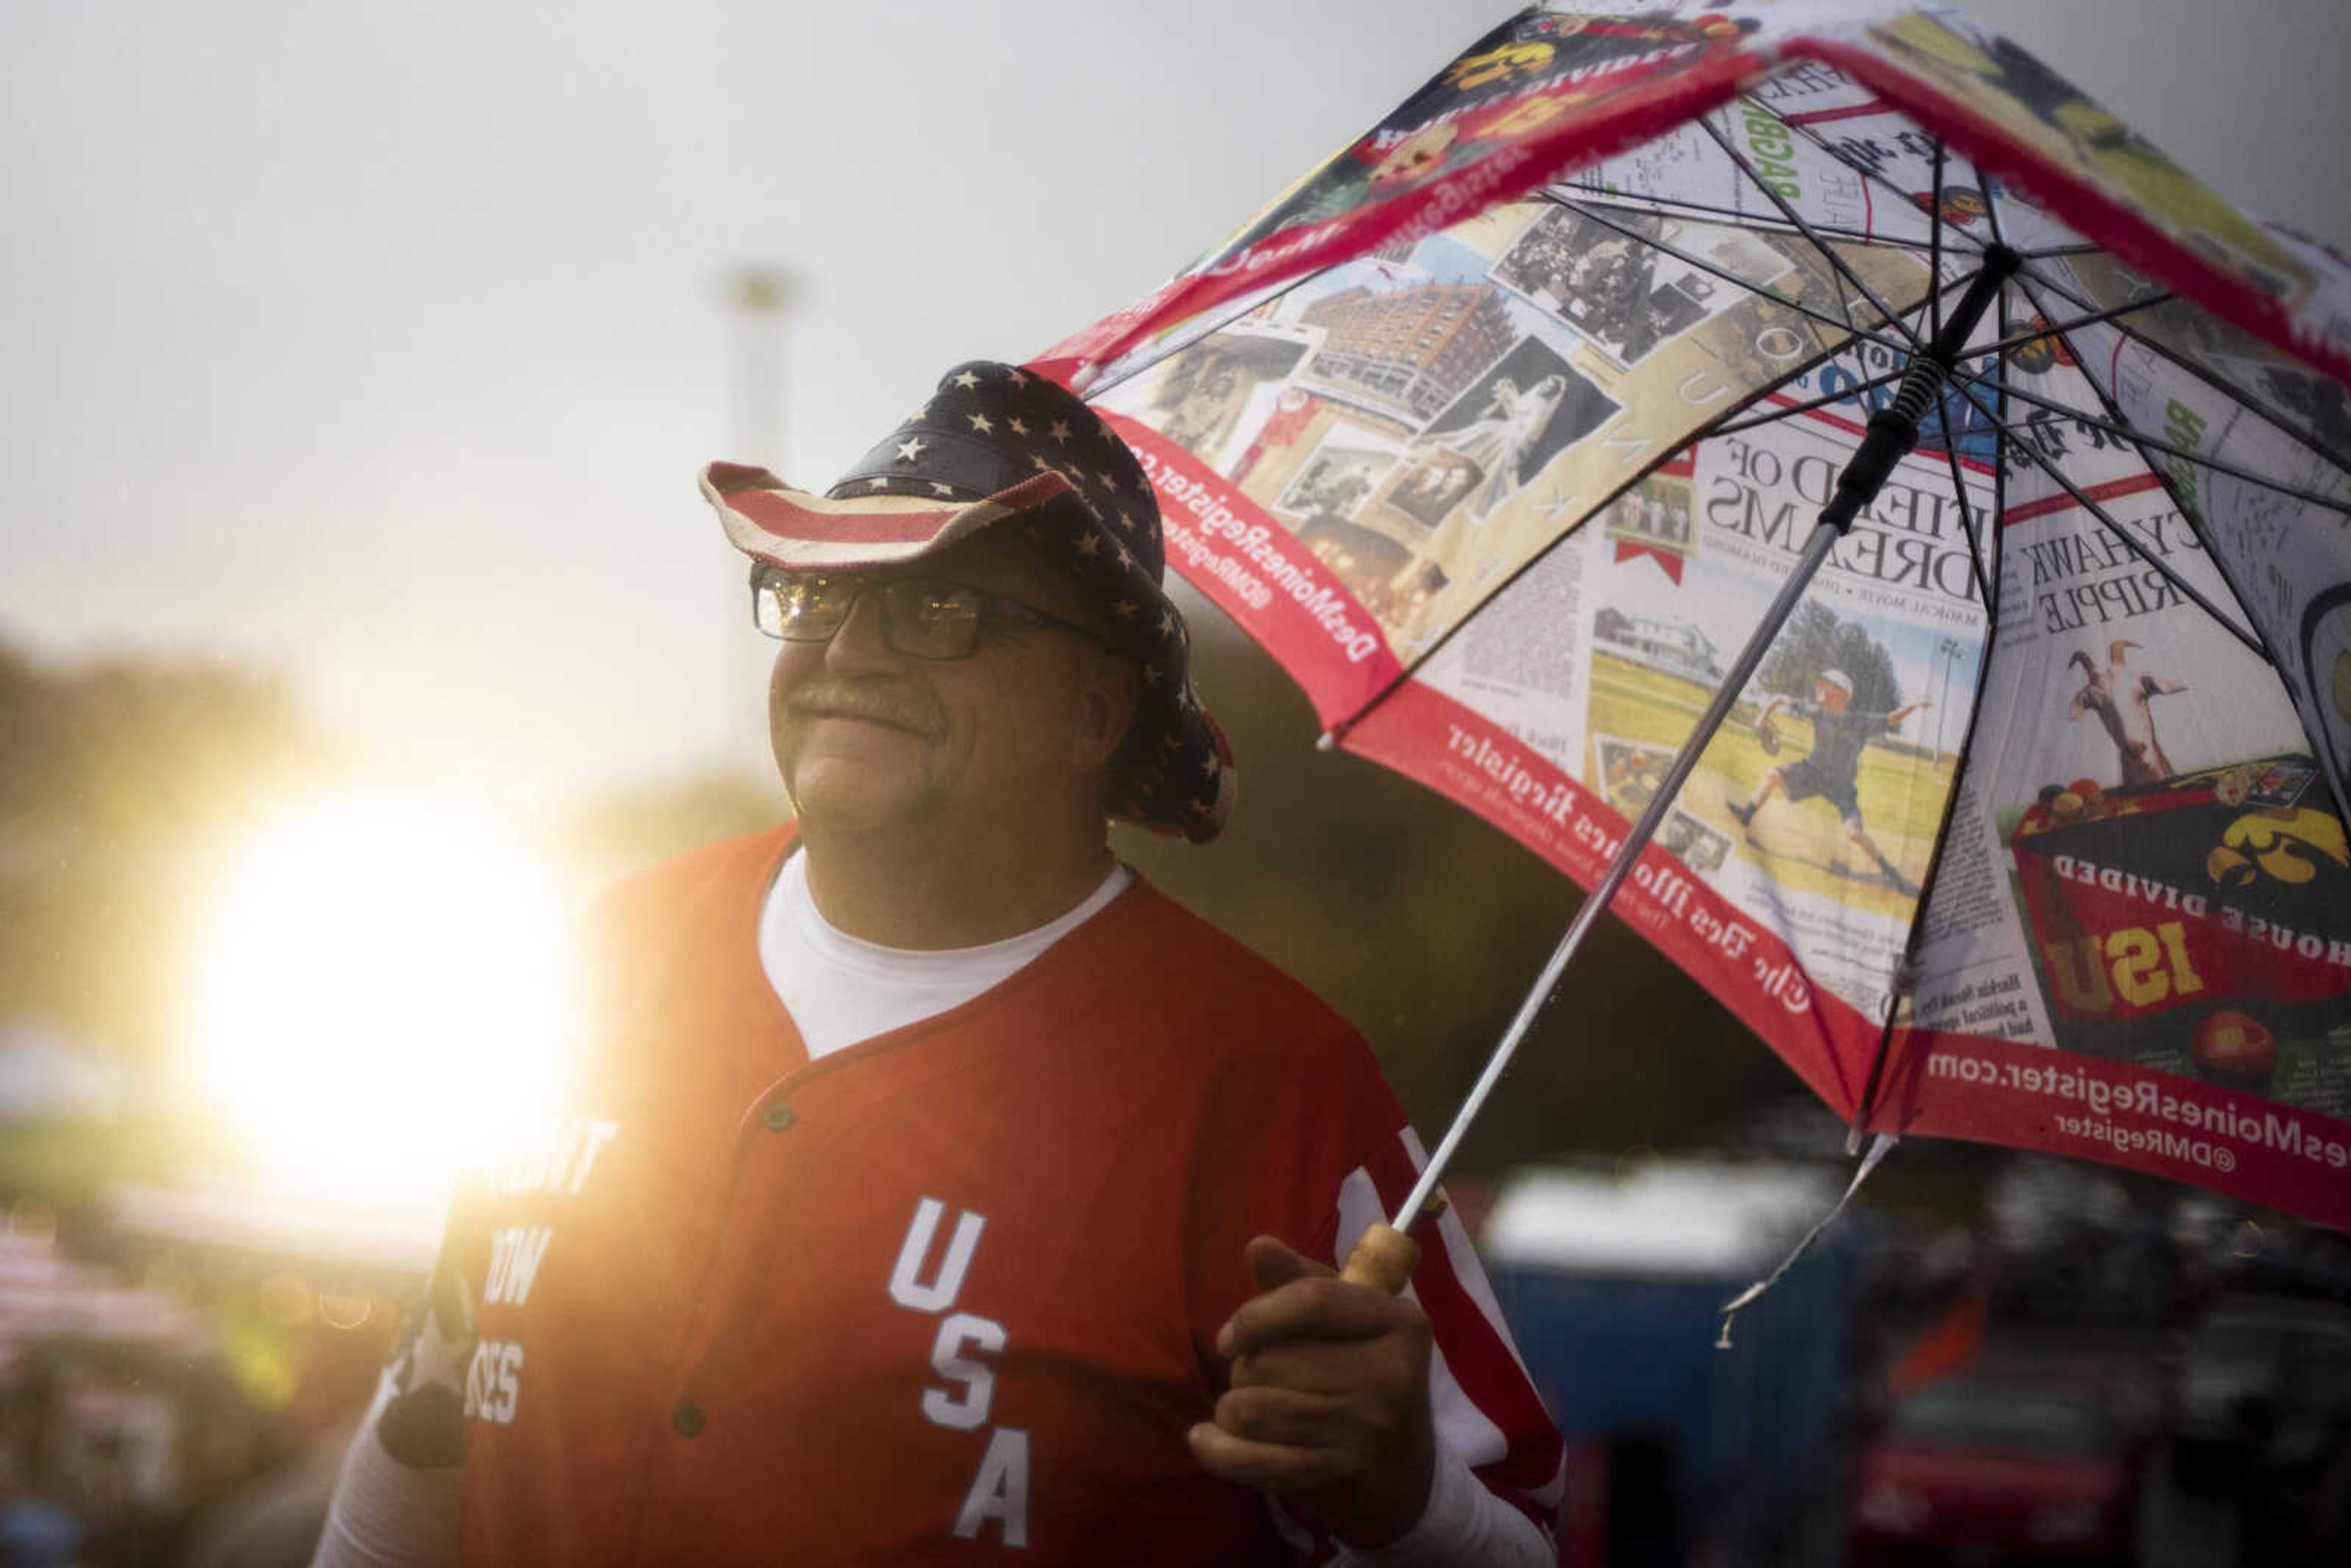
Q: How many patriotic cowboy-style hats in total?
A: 1